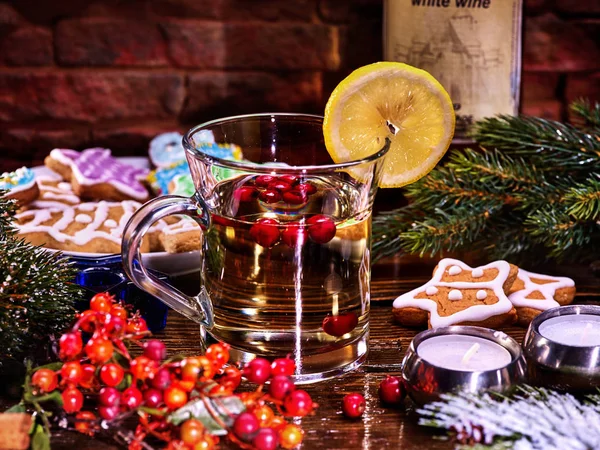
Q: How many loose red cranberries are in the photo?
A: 2